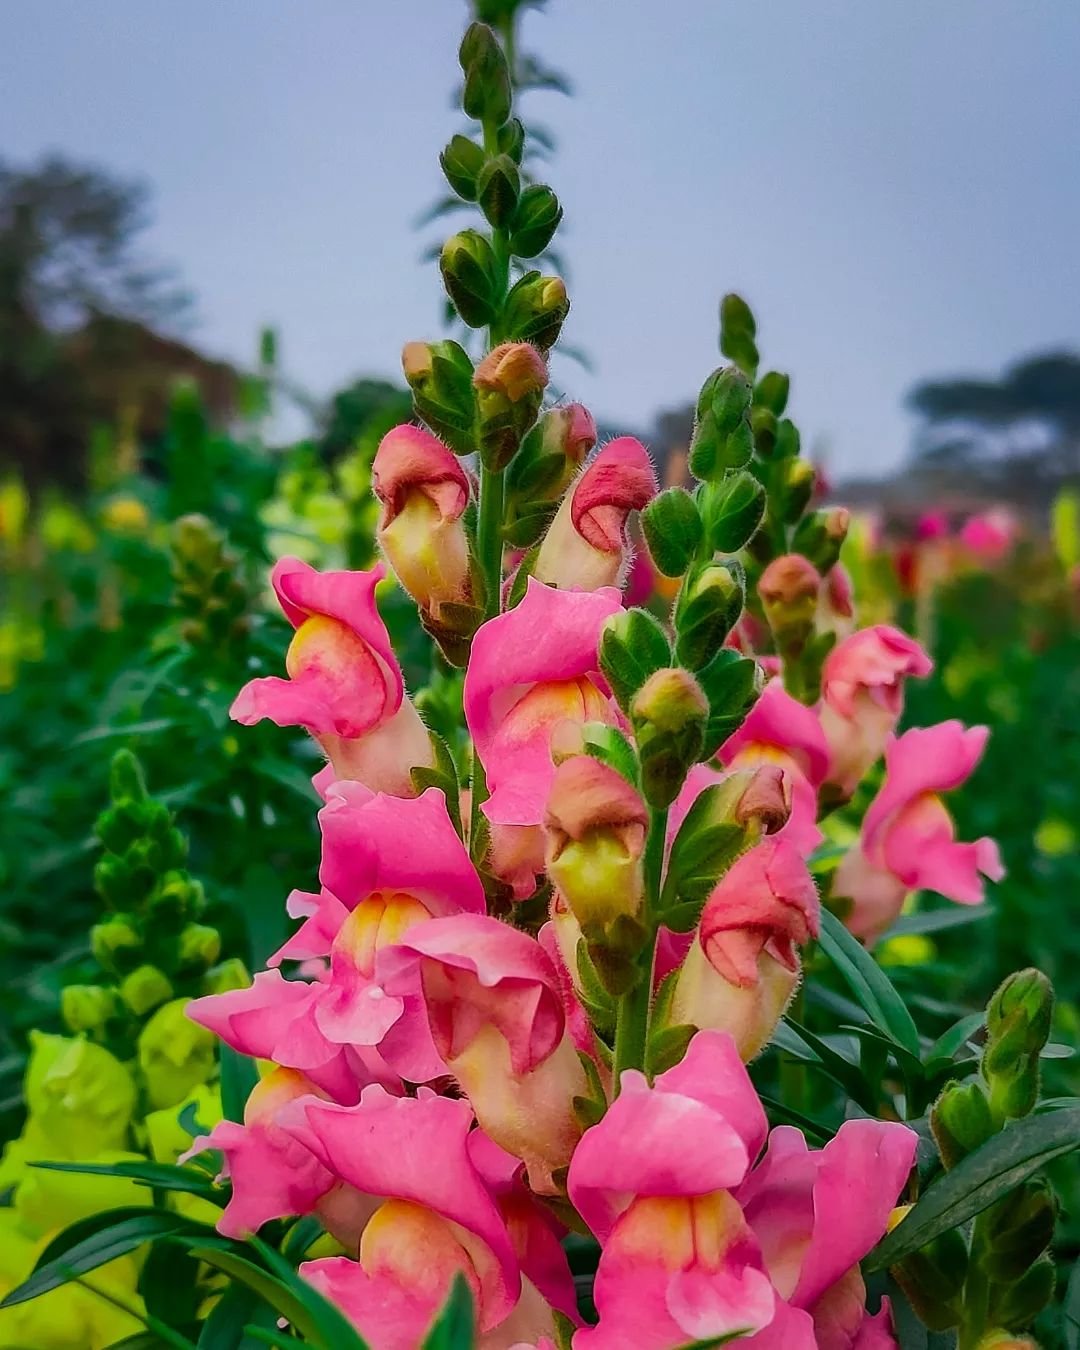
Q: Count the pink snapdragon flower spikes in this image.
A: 3